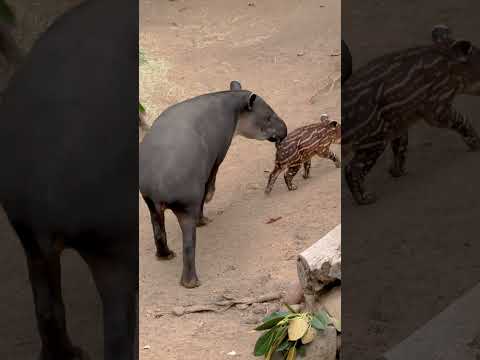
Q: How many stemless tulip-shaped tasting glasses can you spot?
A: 0